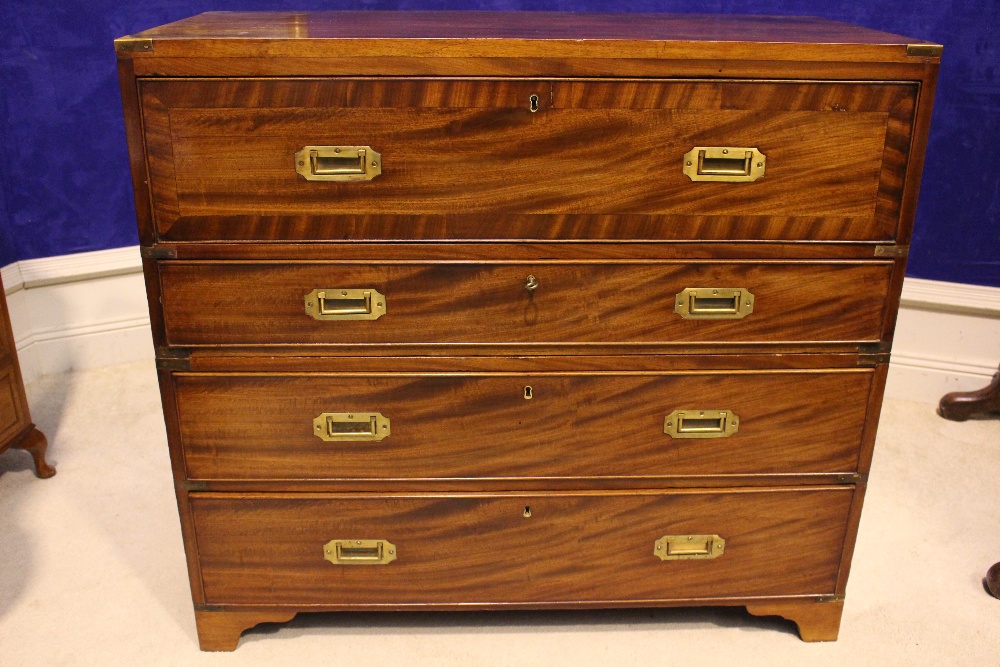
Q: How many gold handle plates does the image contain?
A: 8